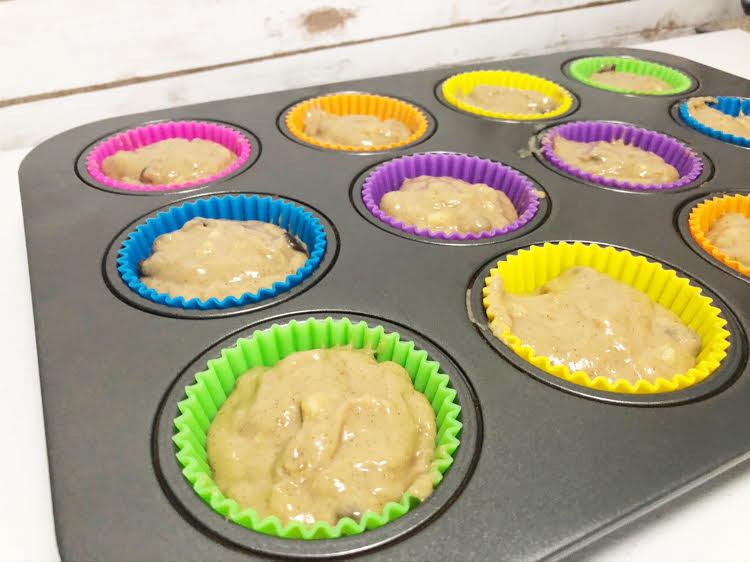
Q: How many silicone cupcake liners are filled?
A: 11